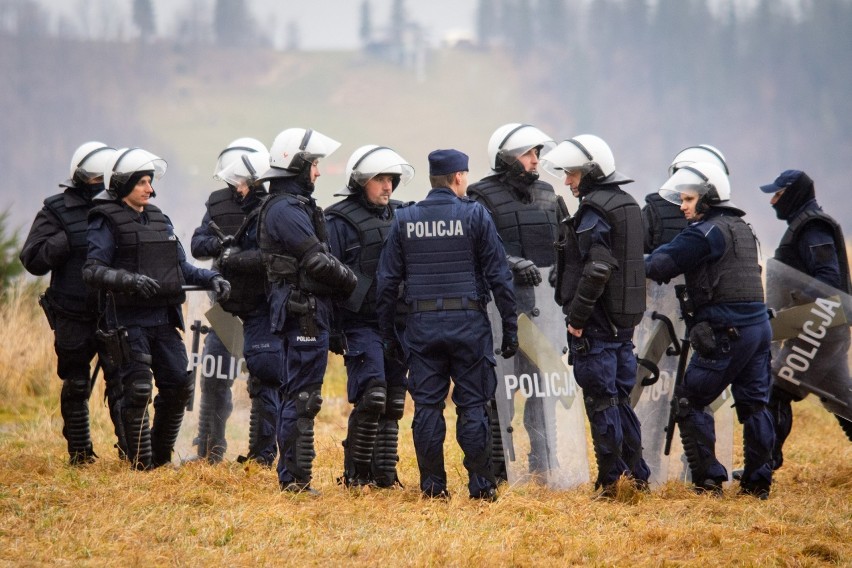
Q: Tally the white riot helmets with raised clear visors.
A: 10